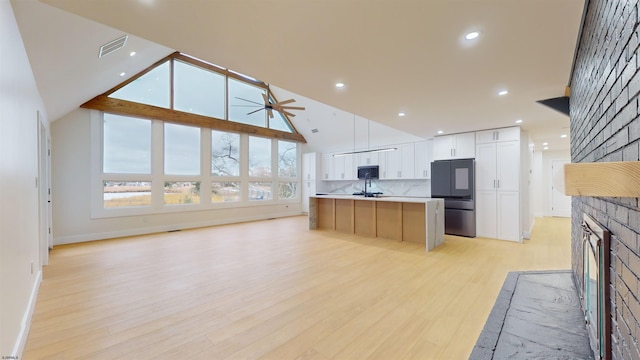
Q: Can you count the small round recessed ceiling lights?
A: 11